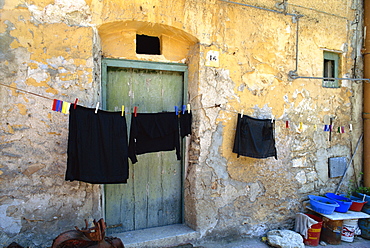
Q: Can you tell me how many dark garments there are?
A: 4